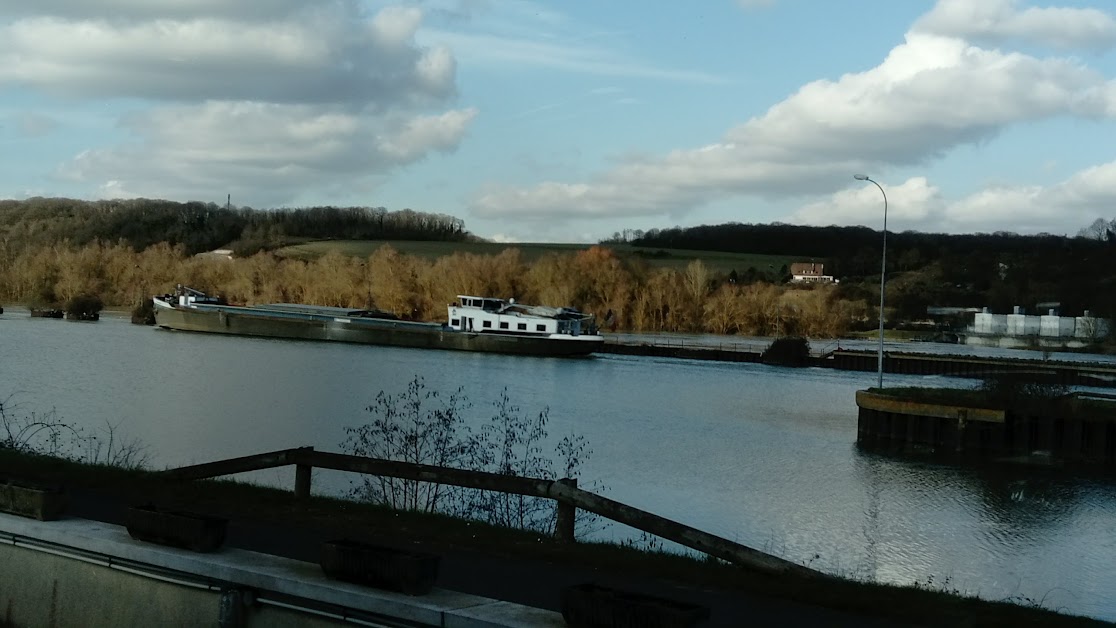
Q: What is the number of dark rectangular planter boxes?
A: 4